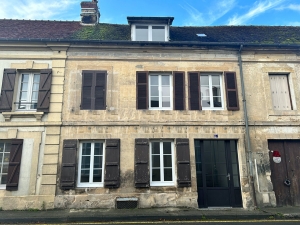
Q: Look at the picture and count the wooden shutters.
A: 13